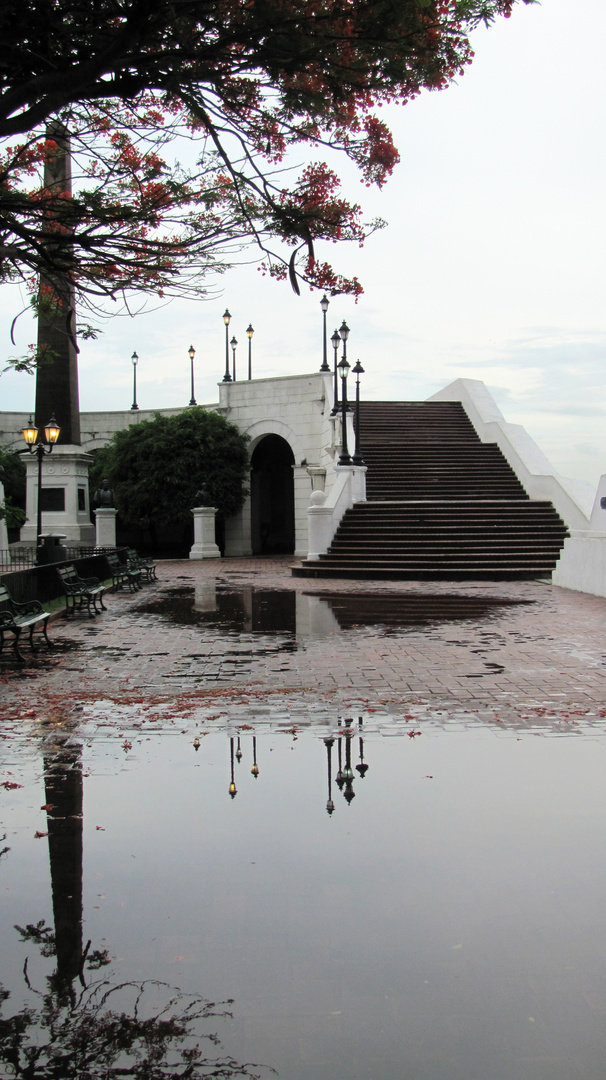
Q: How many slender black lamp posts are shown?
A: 11